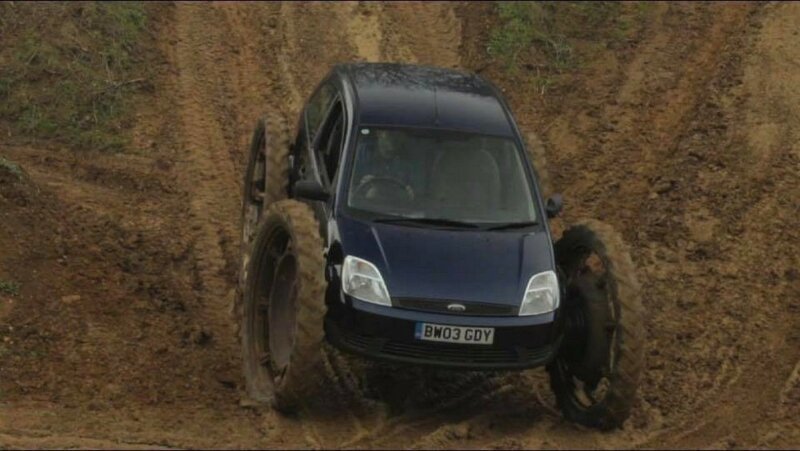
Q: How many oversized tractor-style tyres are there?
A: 4